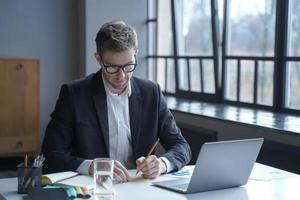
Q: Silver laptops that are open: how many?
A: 1